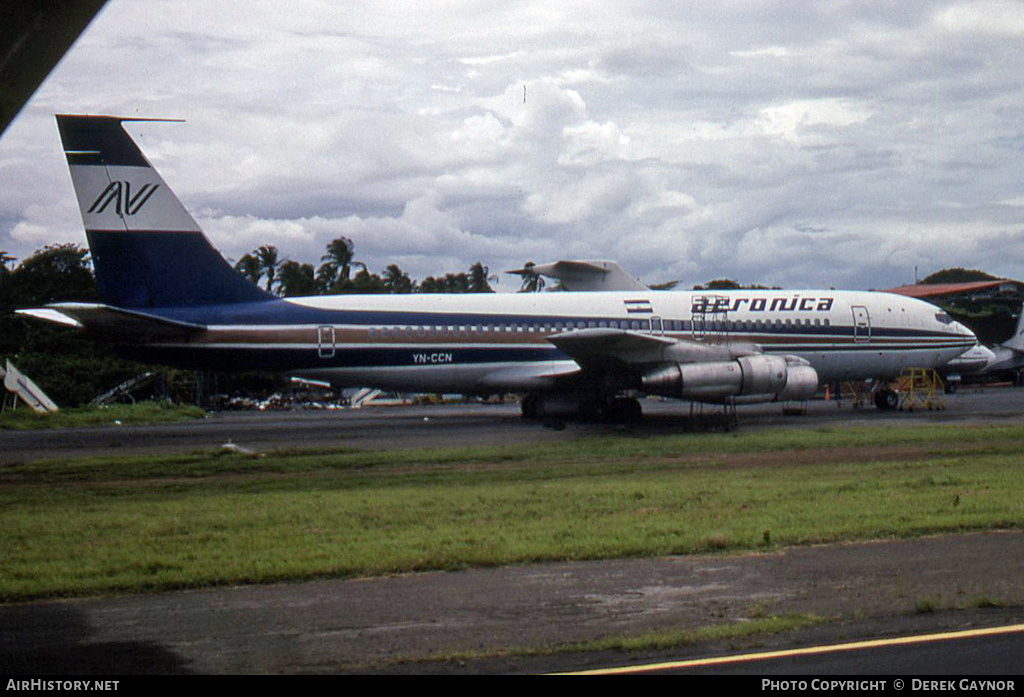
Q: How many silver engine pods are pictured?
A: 2